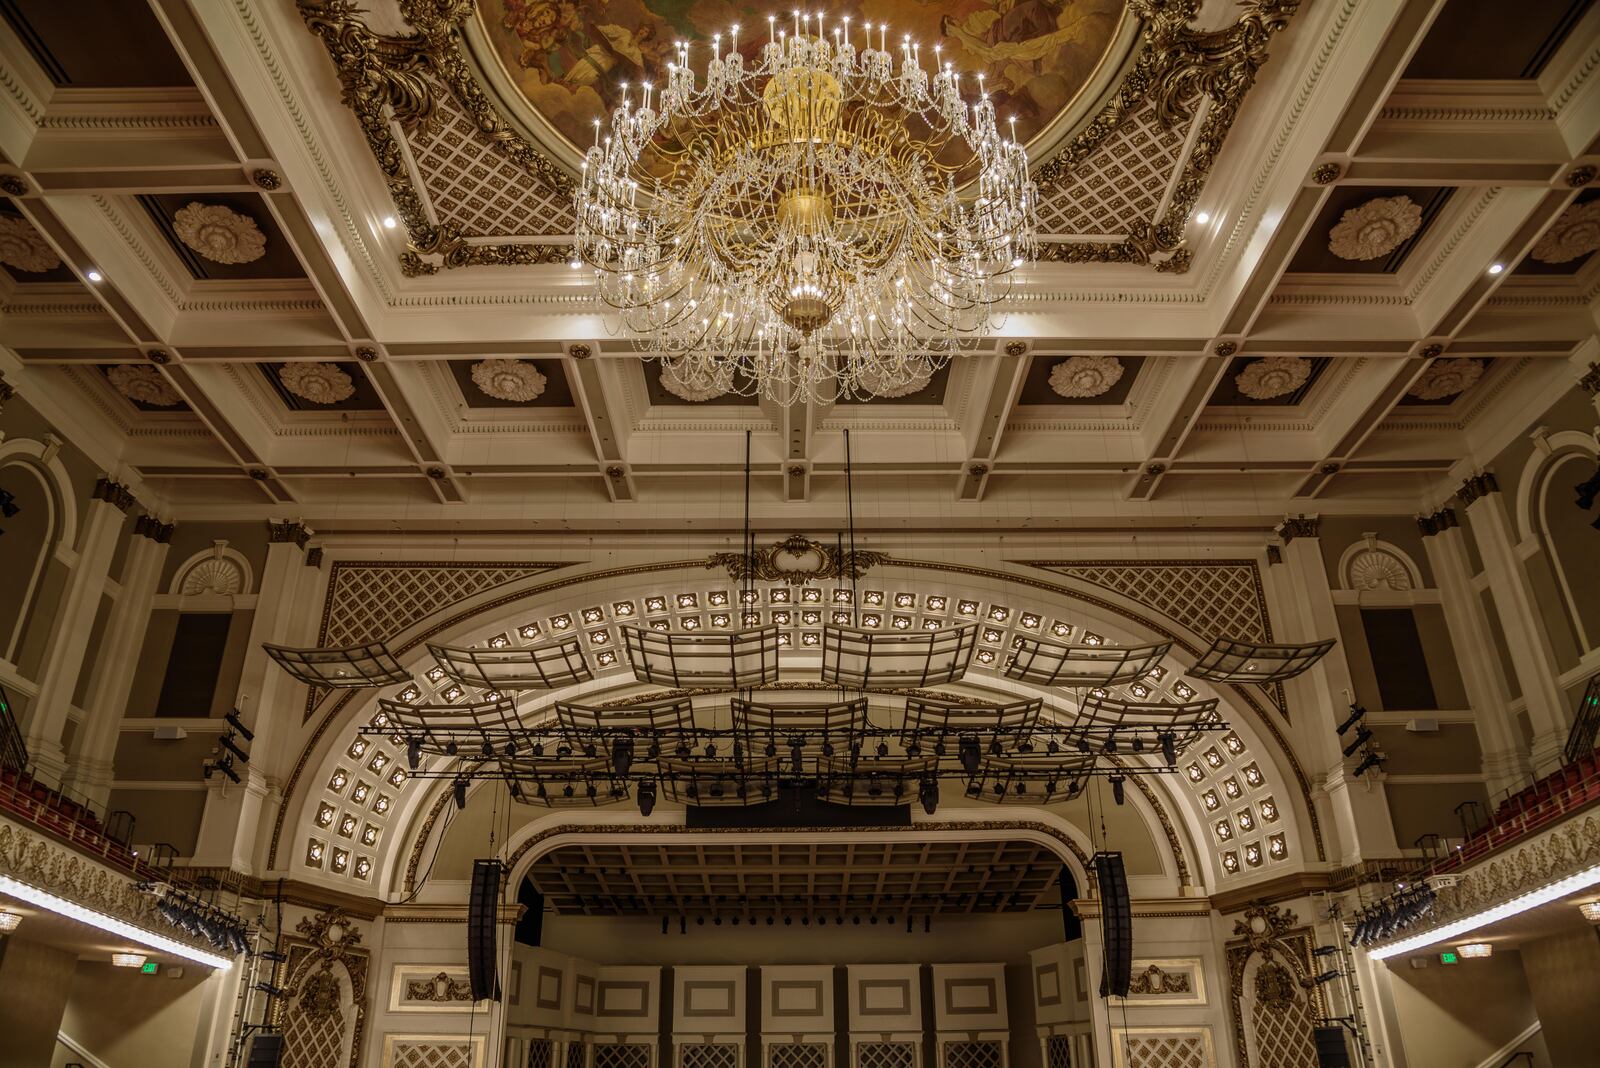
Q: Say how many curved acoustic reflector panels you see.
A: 15